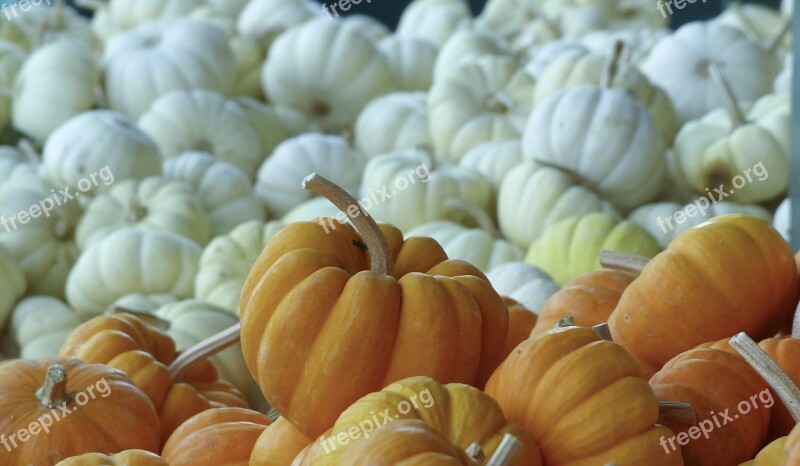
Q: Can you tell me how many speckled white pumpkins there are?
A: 0